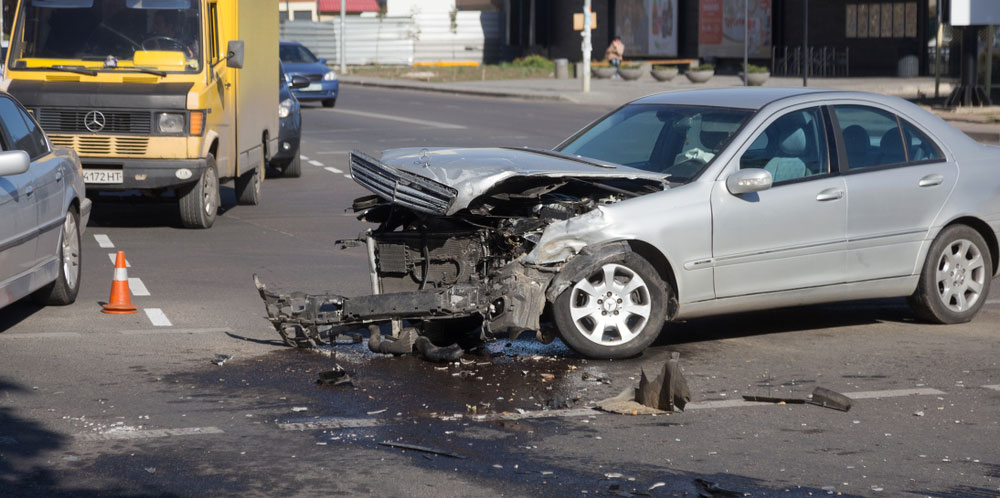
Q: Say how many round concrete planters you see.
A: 5